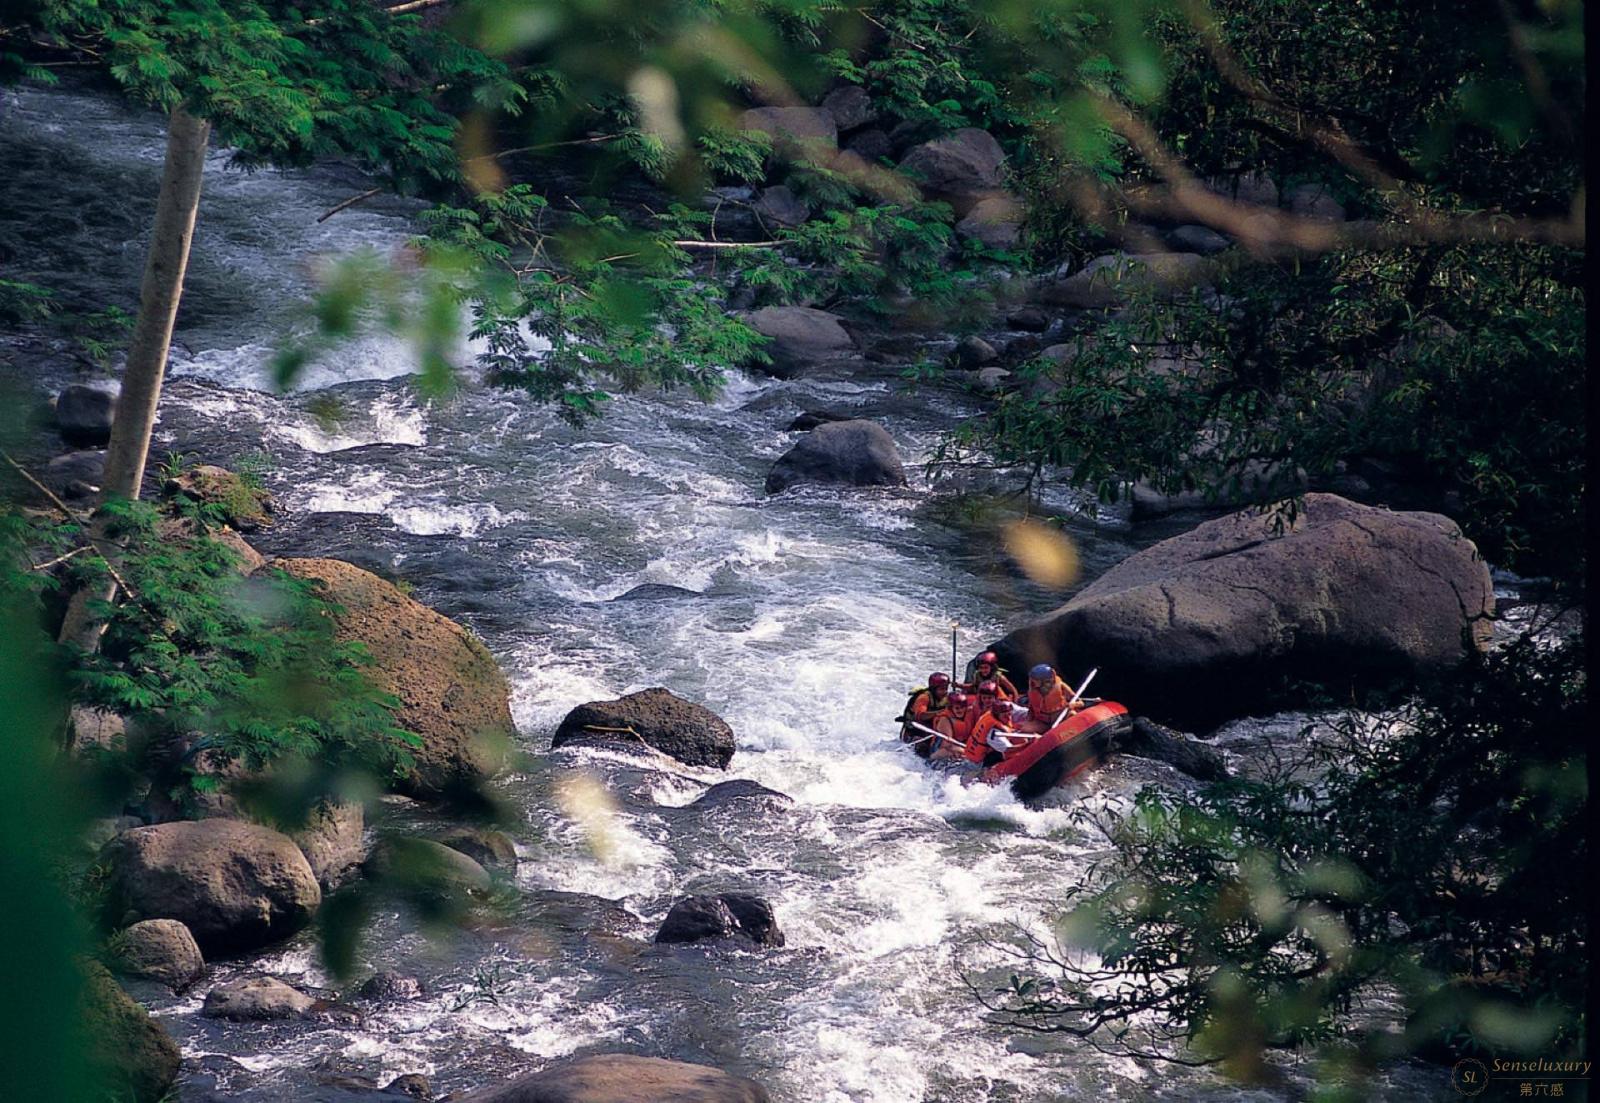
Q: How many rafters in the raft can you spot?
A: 6